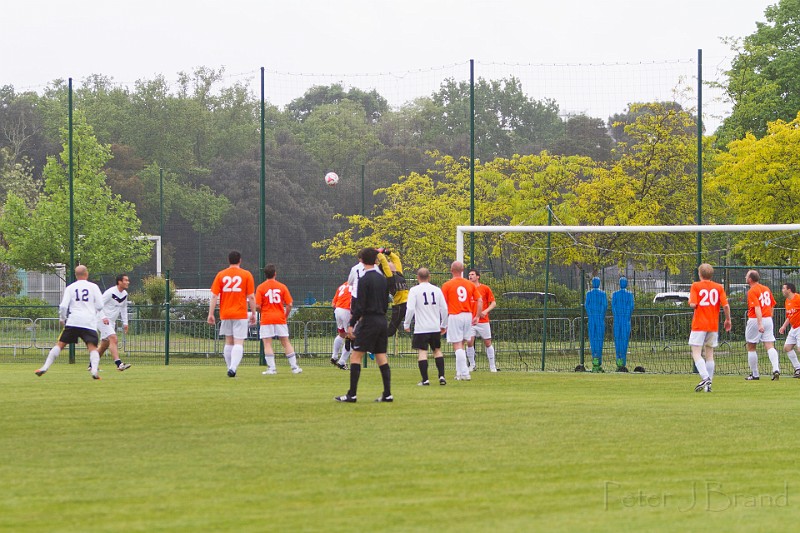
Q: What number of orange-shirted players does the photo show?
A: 8